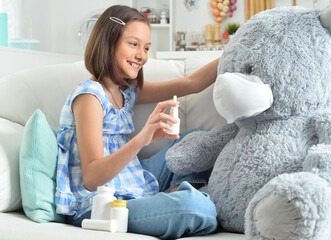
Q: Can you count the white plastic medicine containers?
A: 4